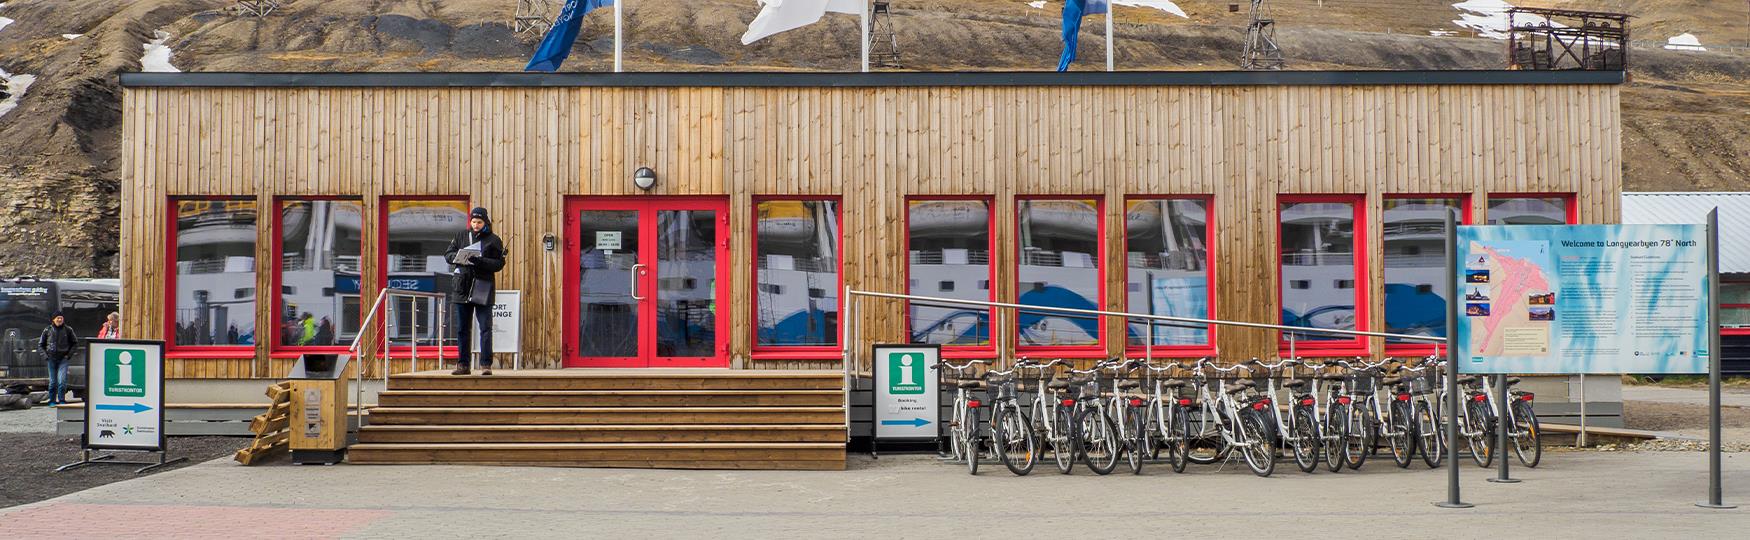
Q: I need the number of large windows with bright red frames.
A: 10